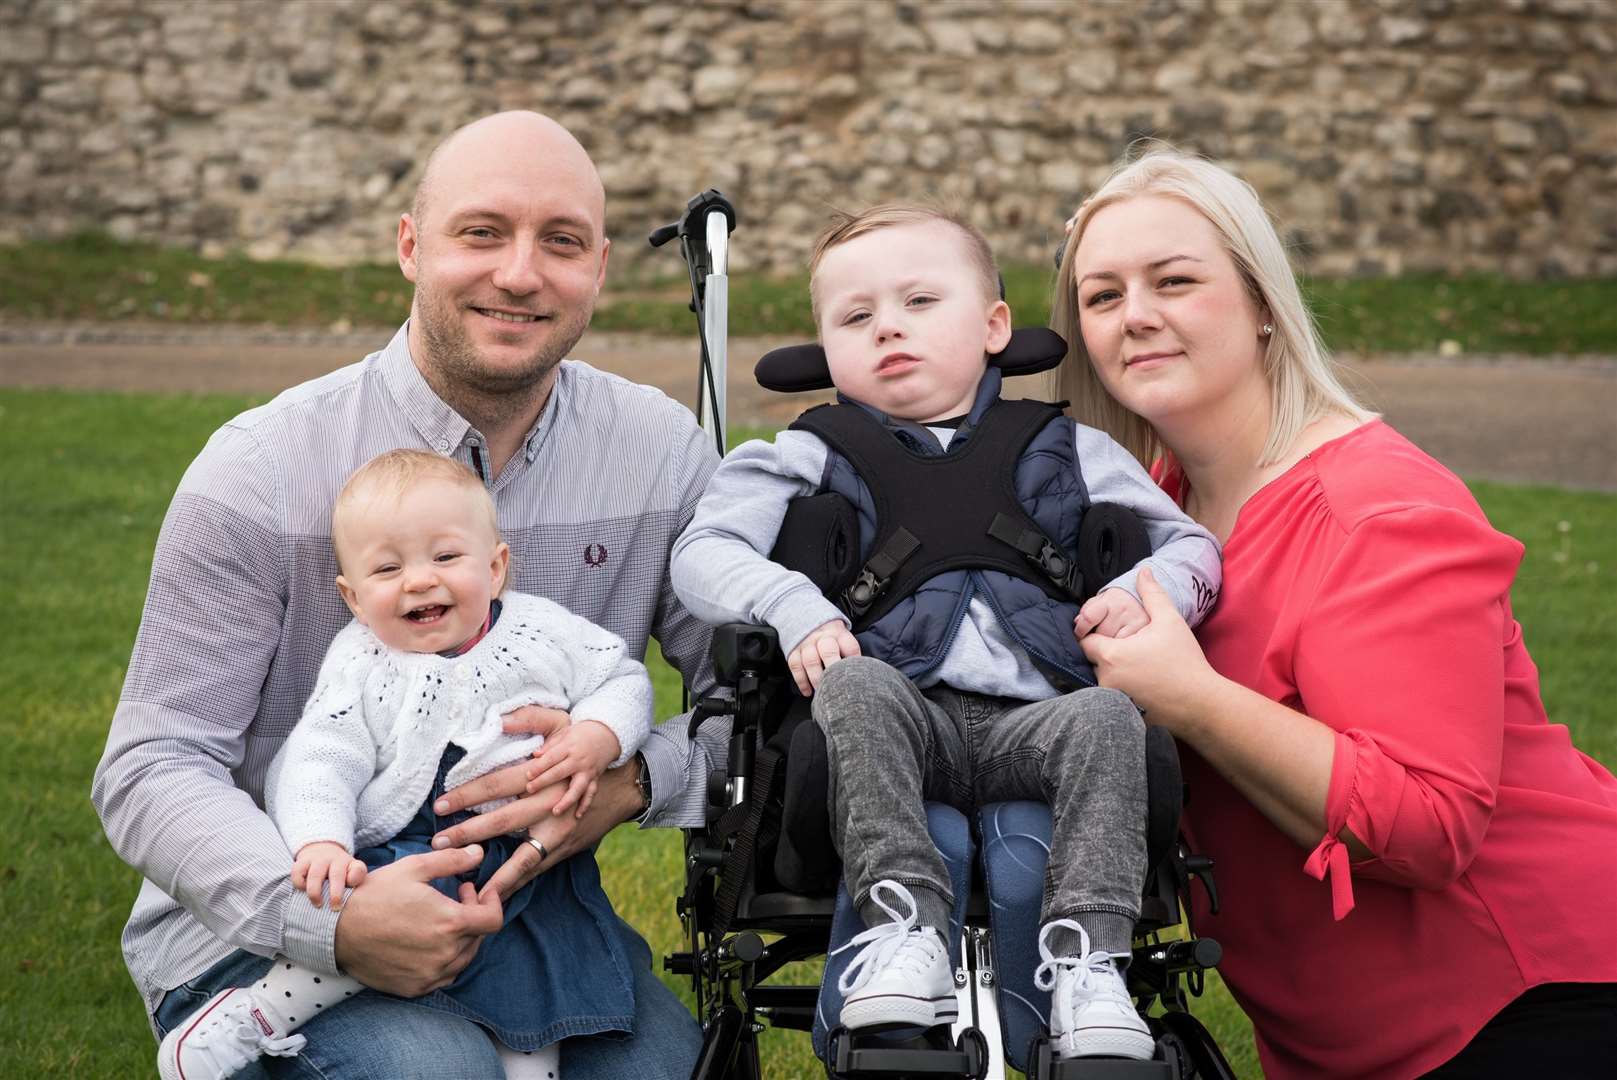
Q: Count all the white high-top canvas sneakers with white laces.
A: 3